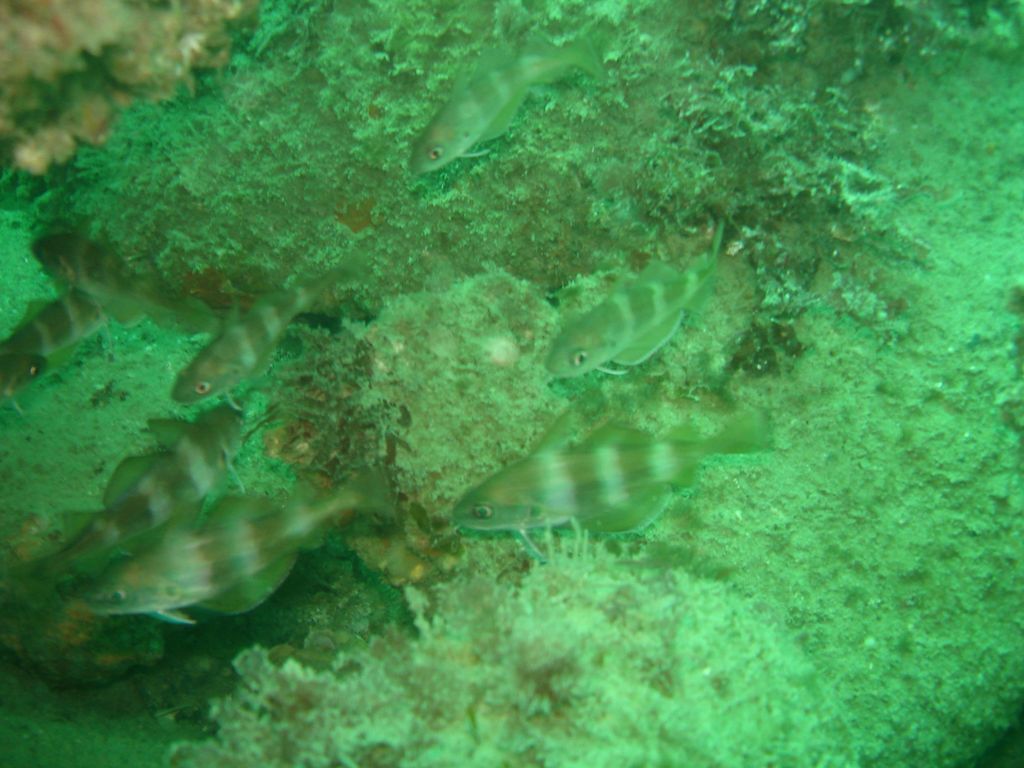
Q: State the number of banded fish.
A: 9